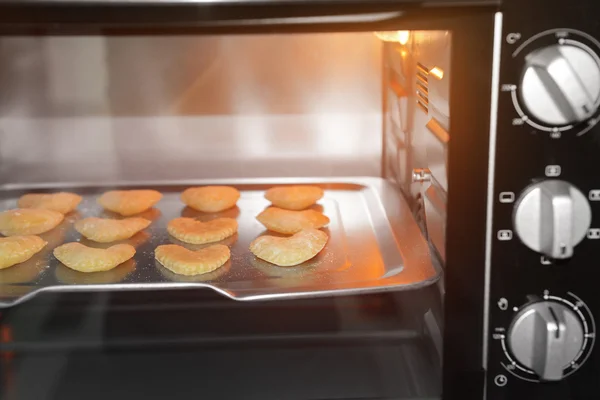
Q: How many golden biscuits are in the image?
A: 12